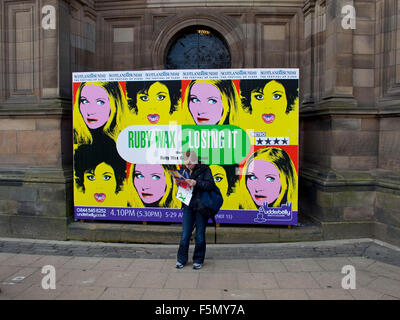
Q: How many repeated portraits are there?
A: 8